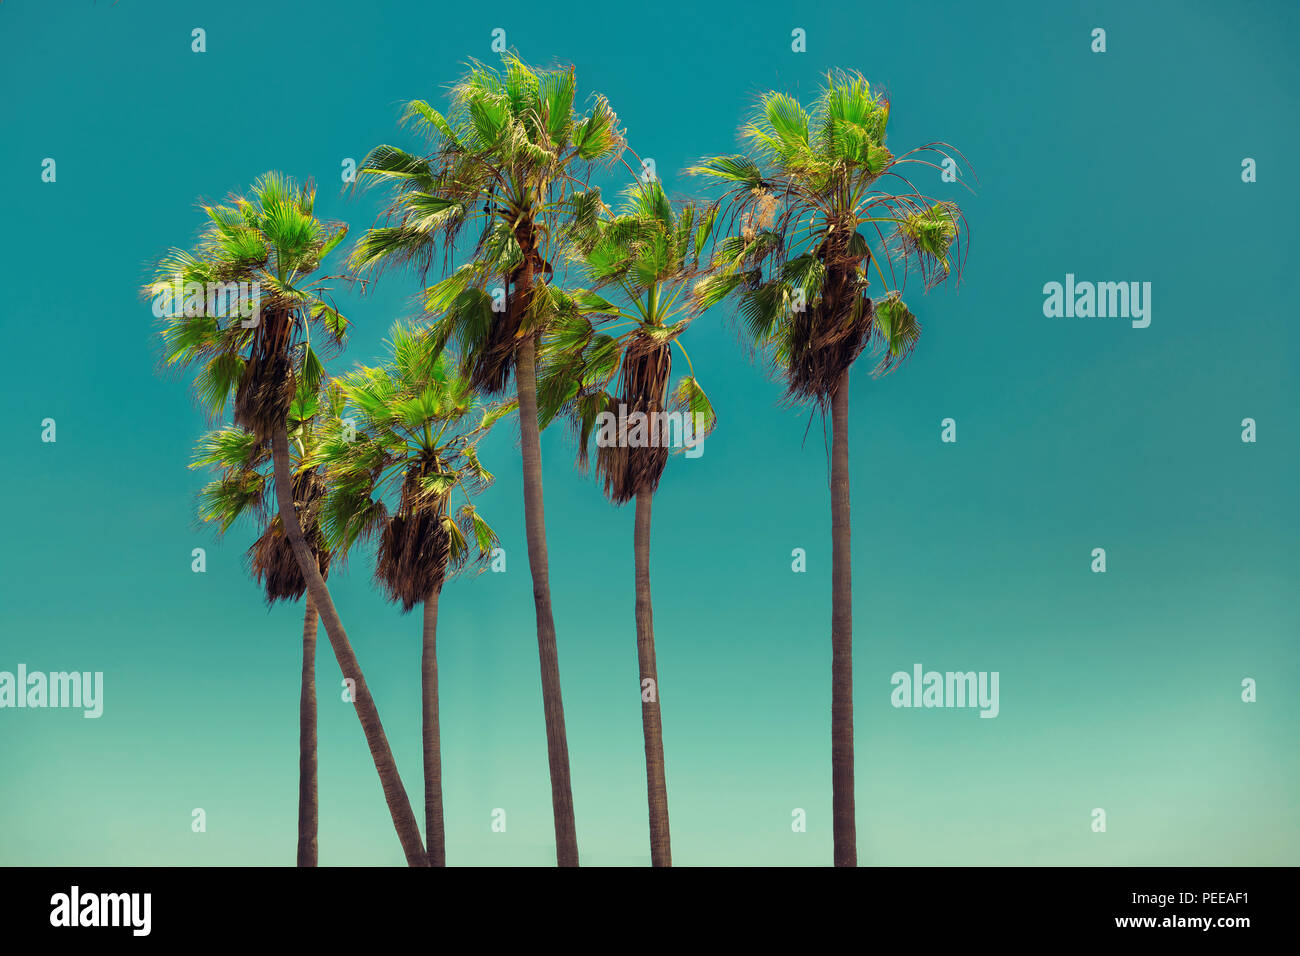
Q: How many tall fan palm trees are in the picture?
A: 6